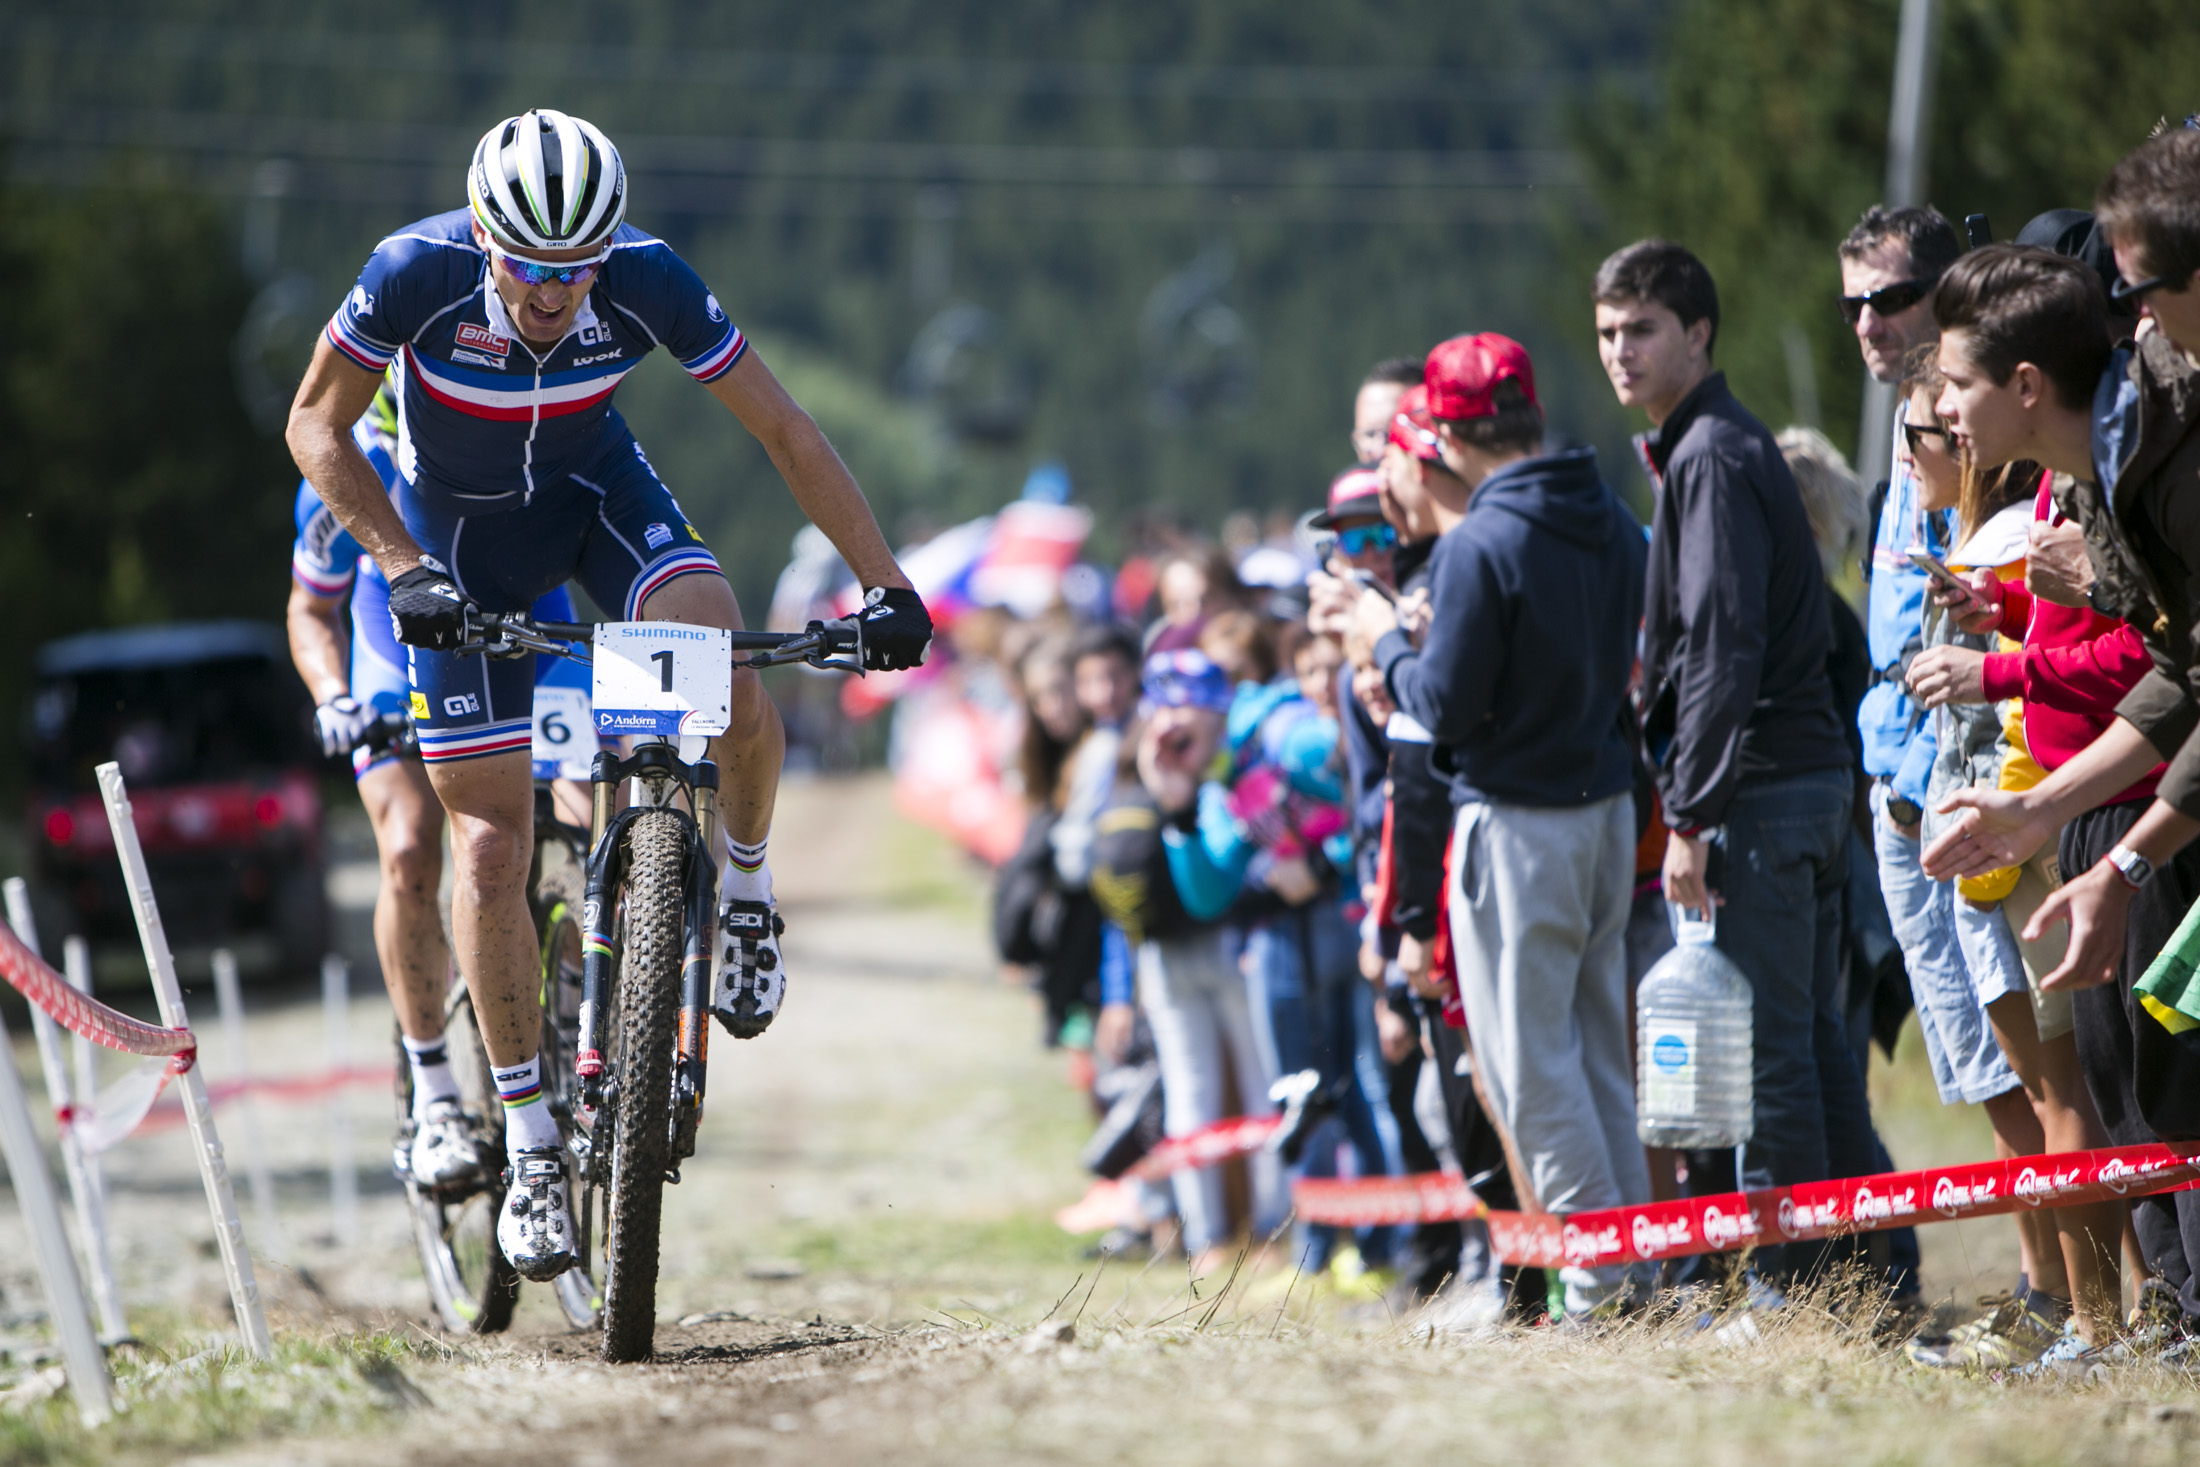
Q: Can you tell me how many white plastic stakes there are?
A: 6